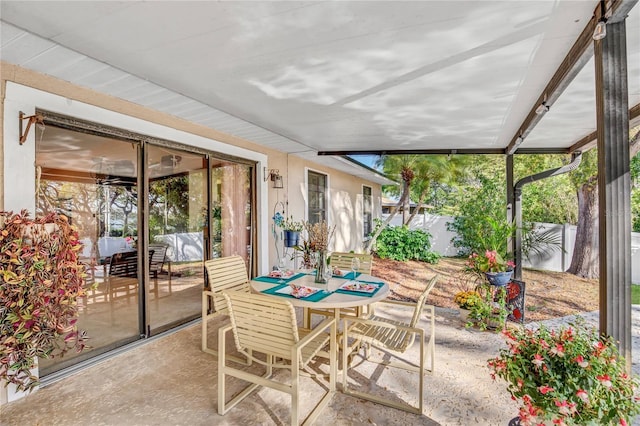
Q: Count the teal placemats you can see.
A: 4